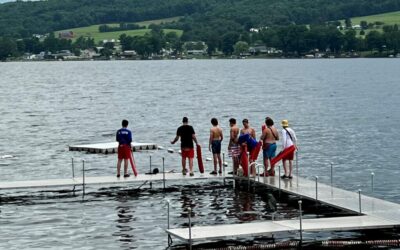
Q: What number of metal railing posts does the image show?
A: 15